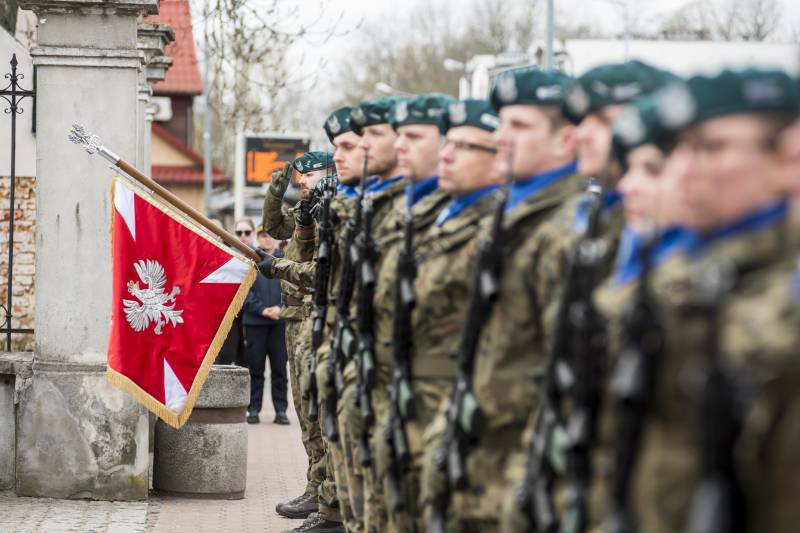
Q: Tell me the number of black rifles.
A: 9